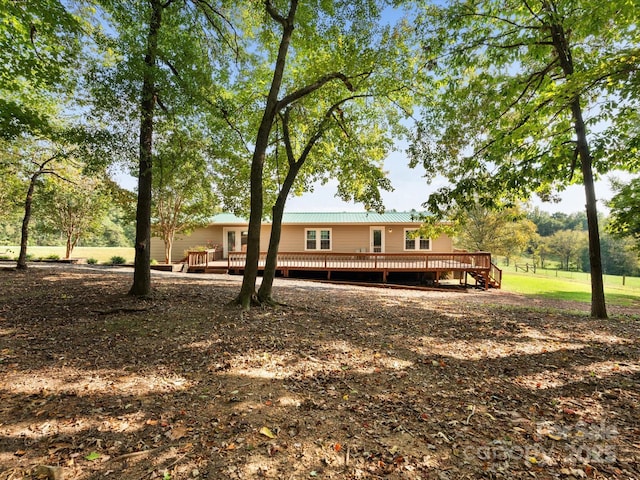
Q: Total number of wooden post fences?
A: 1